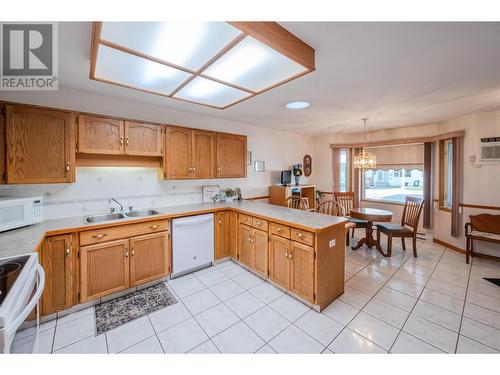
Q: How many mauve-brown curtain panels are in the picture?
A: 4